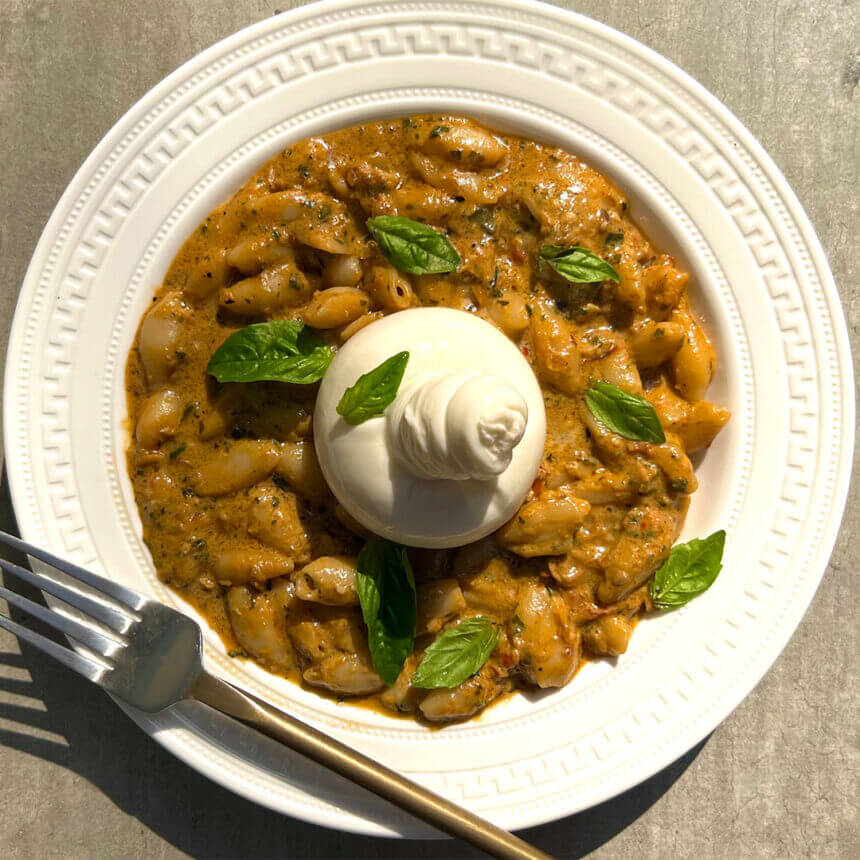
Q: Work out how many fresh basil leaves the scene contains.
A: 8